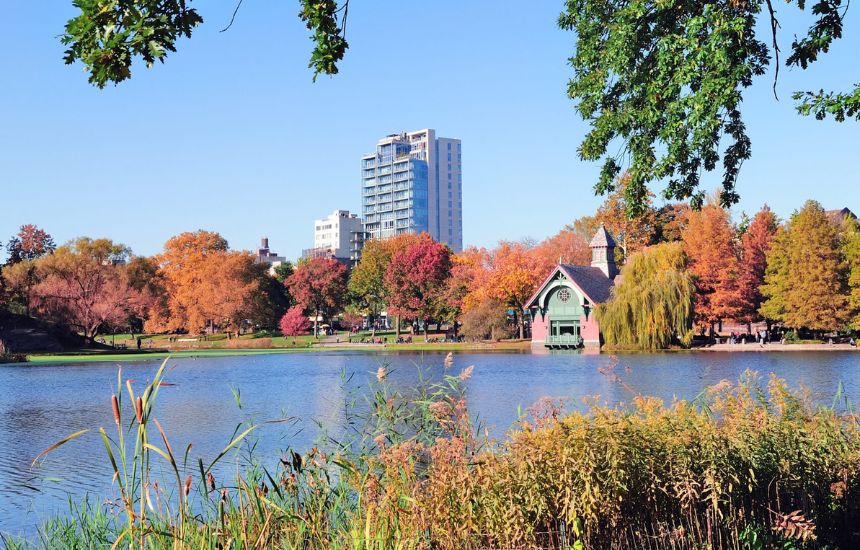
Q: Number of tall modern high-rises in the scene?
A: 1